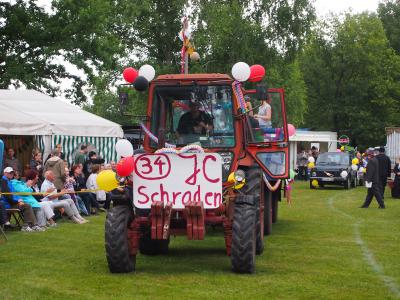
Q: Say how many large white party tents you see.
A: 1